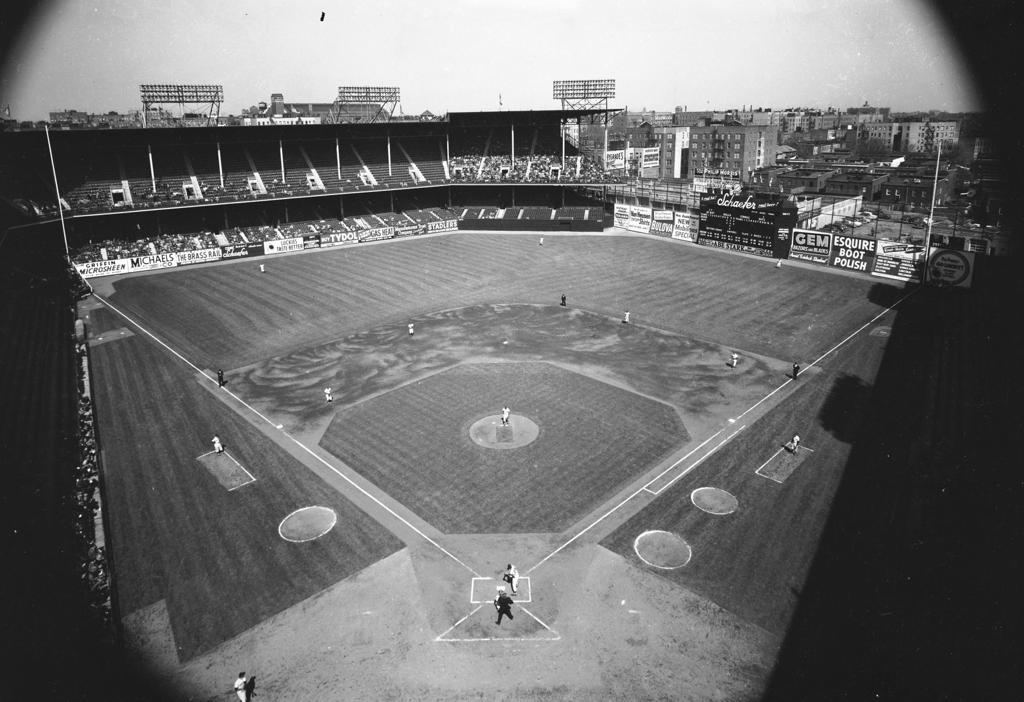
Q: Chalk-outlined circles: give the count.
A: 3